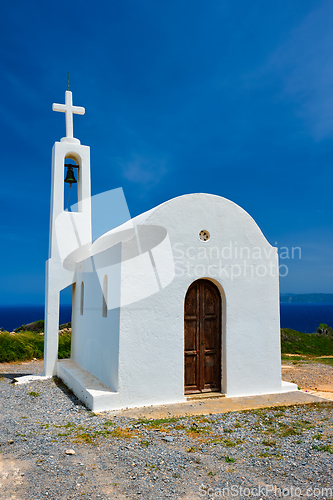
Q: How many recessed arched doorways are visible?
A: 1